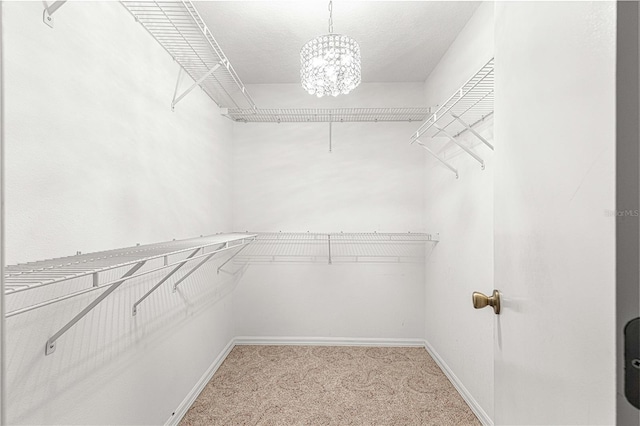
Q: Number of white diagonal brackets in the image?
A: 11